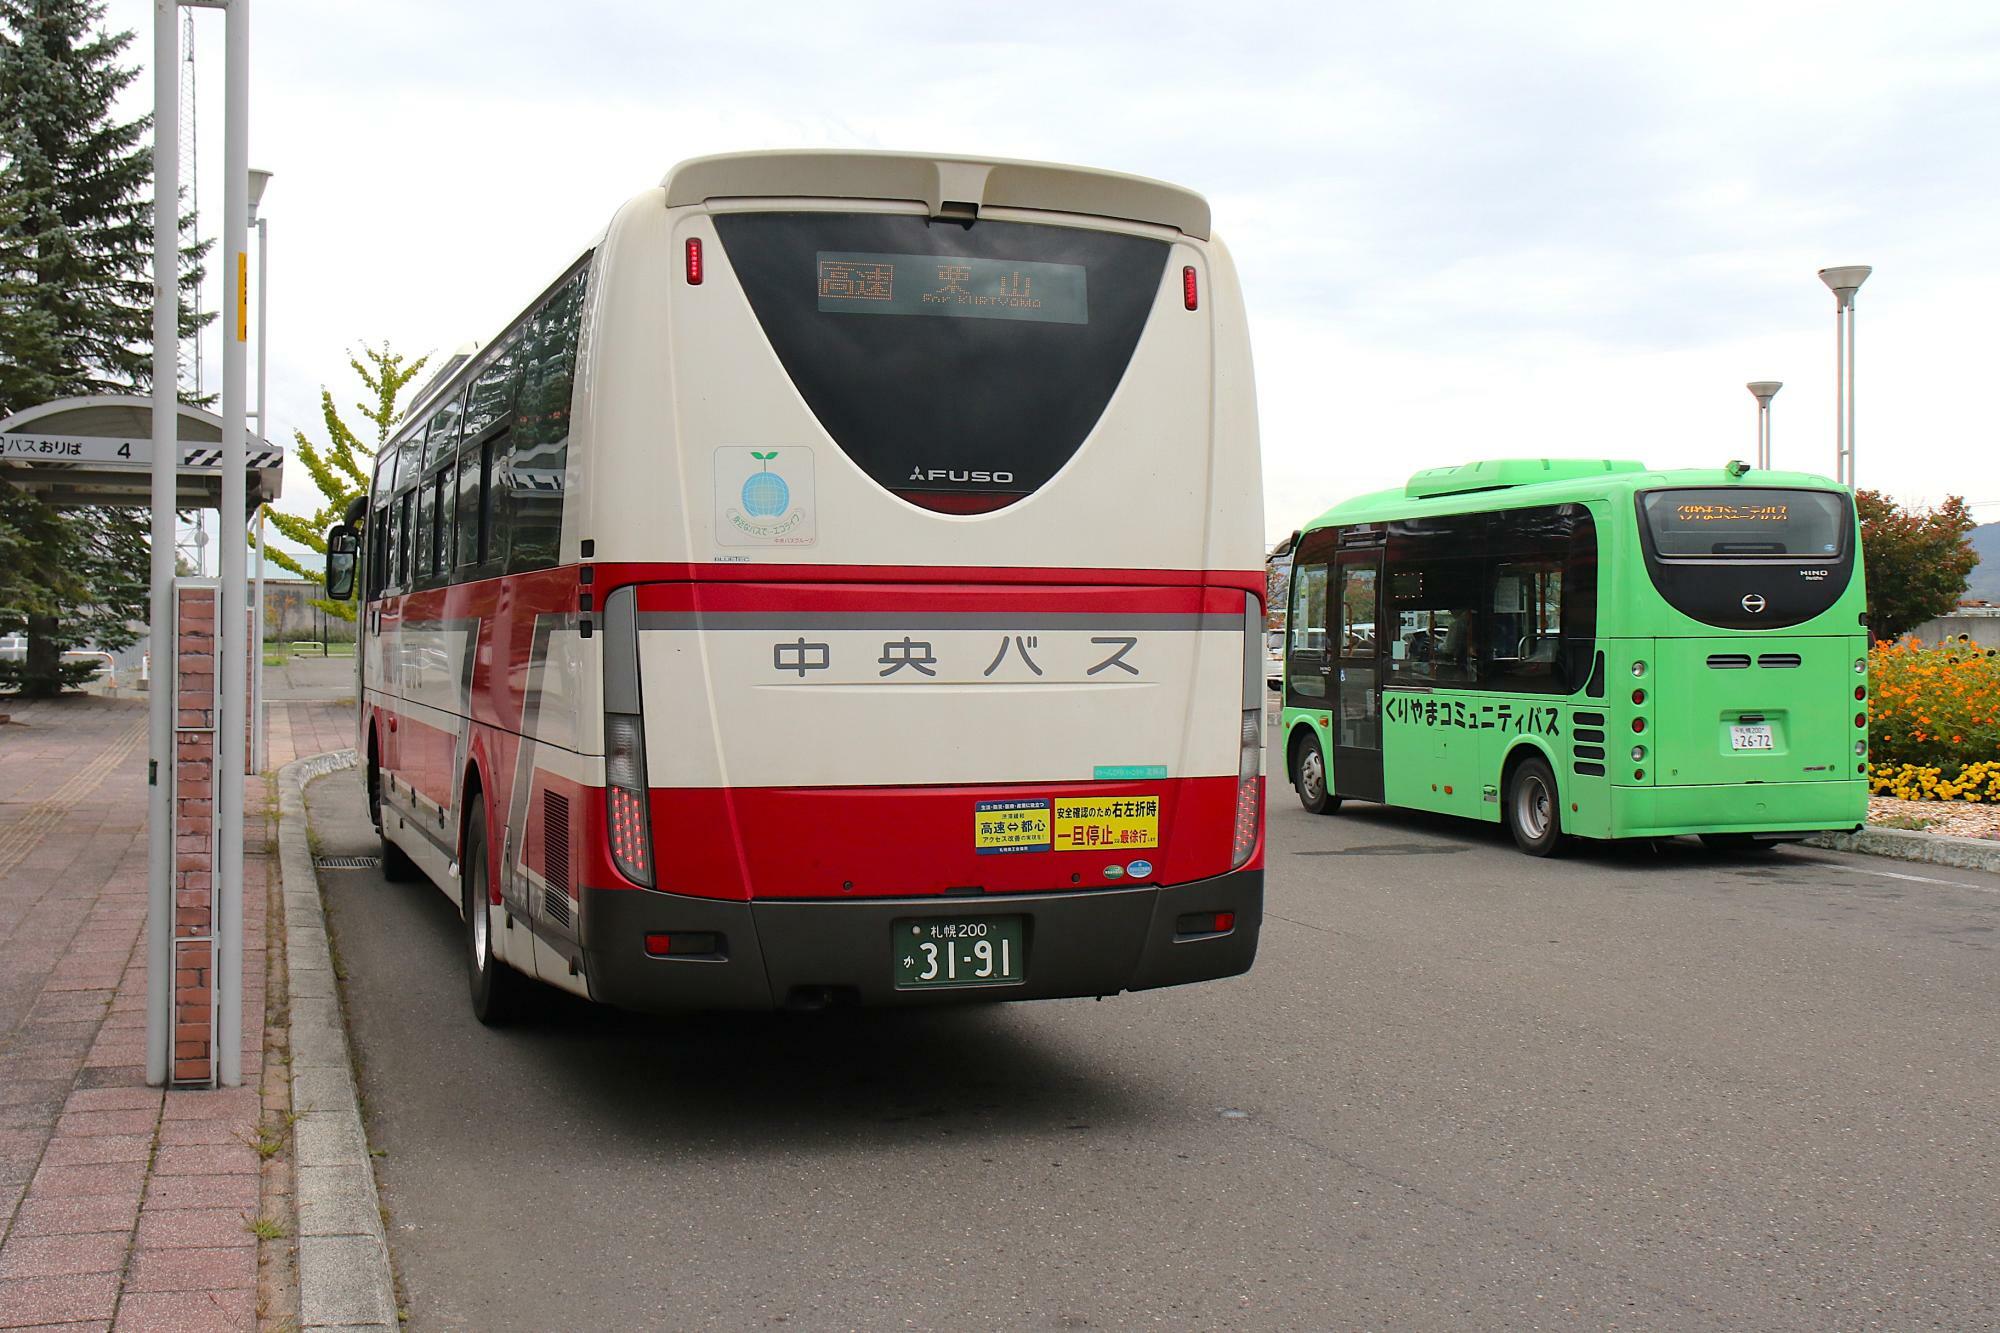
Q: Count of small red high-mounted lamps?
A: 2